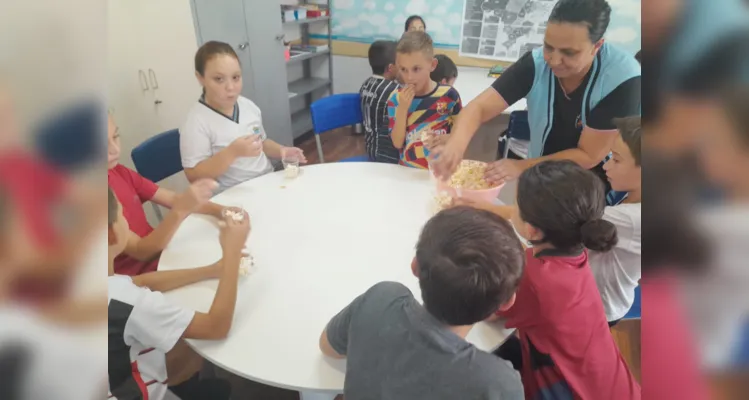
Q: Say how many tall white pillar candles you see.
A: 0